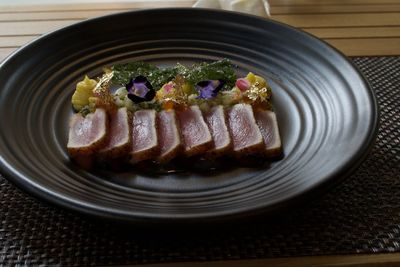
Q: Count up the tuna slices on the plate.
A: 8